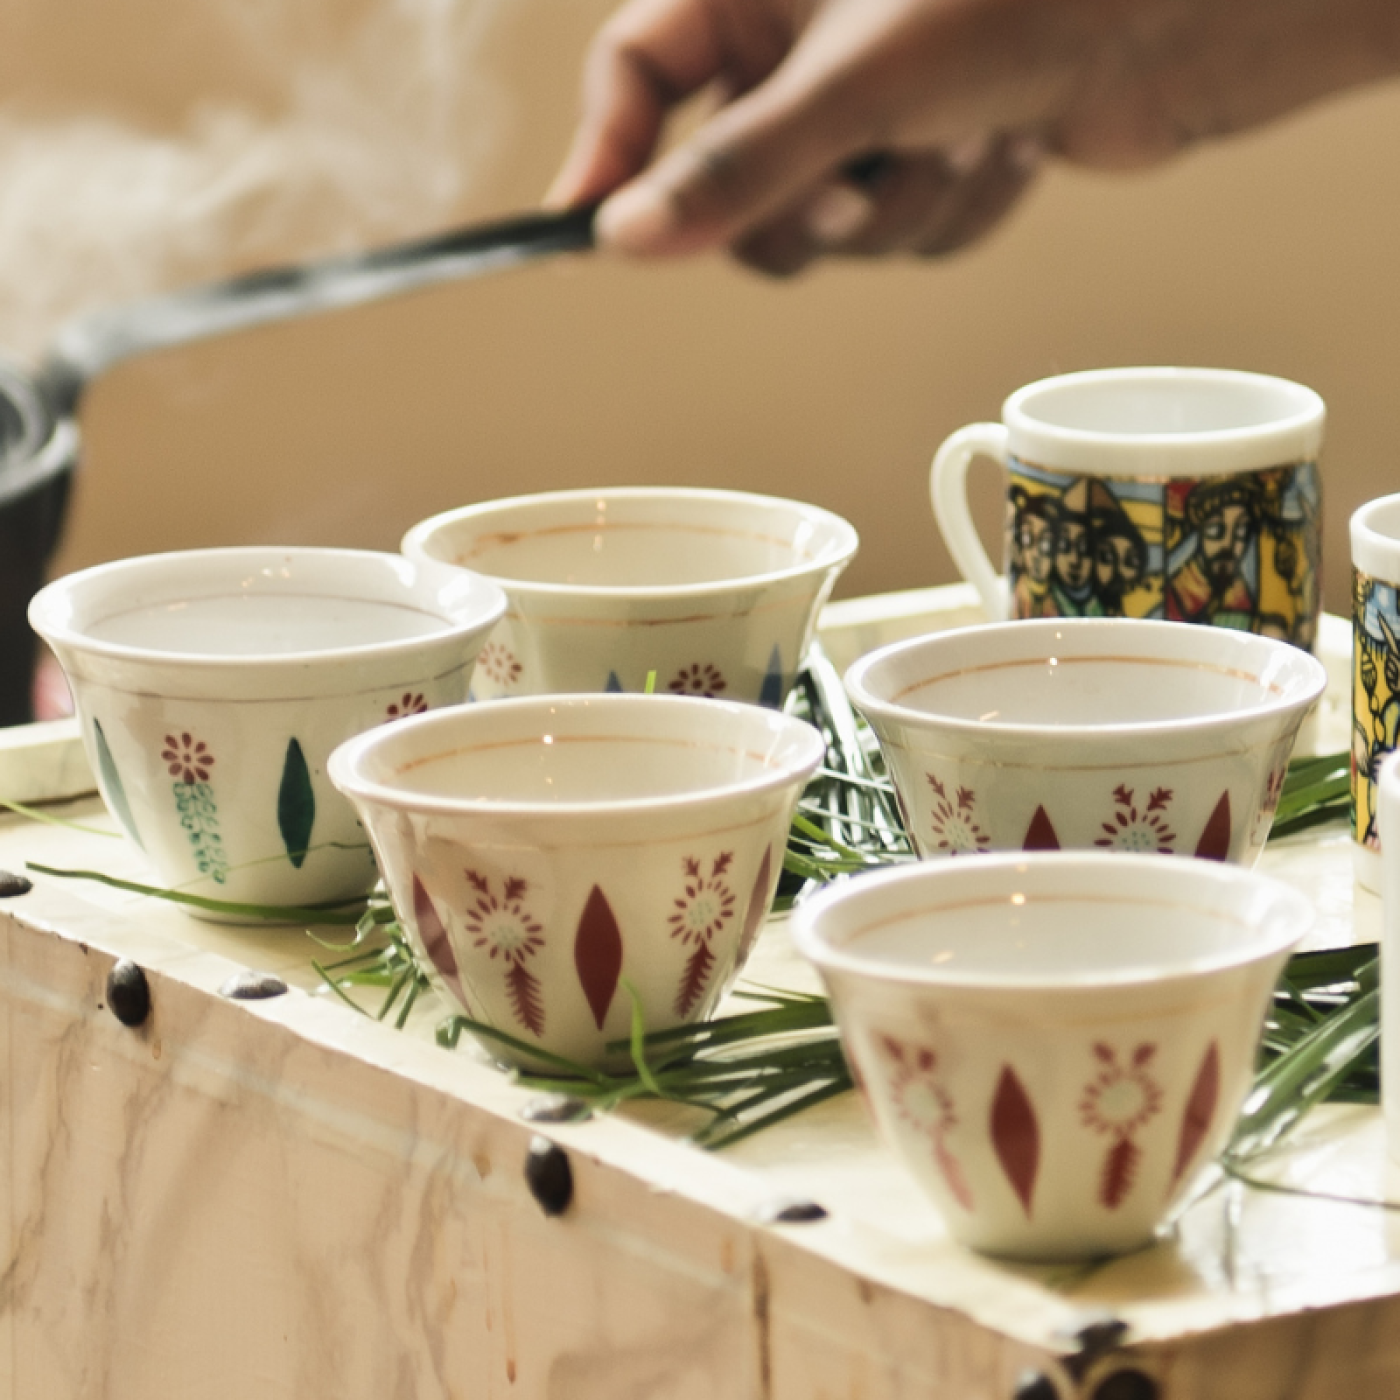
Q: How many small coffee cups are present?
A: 5